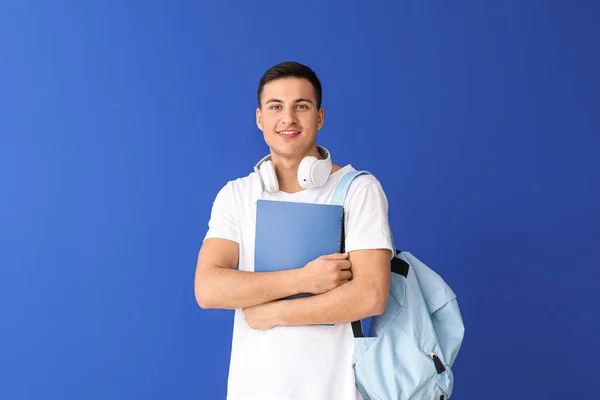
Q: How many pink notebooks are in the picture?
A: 0